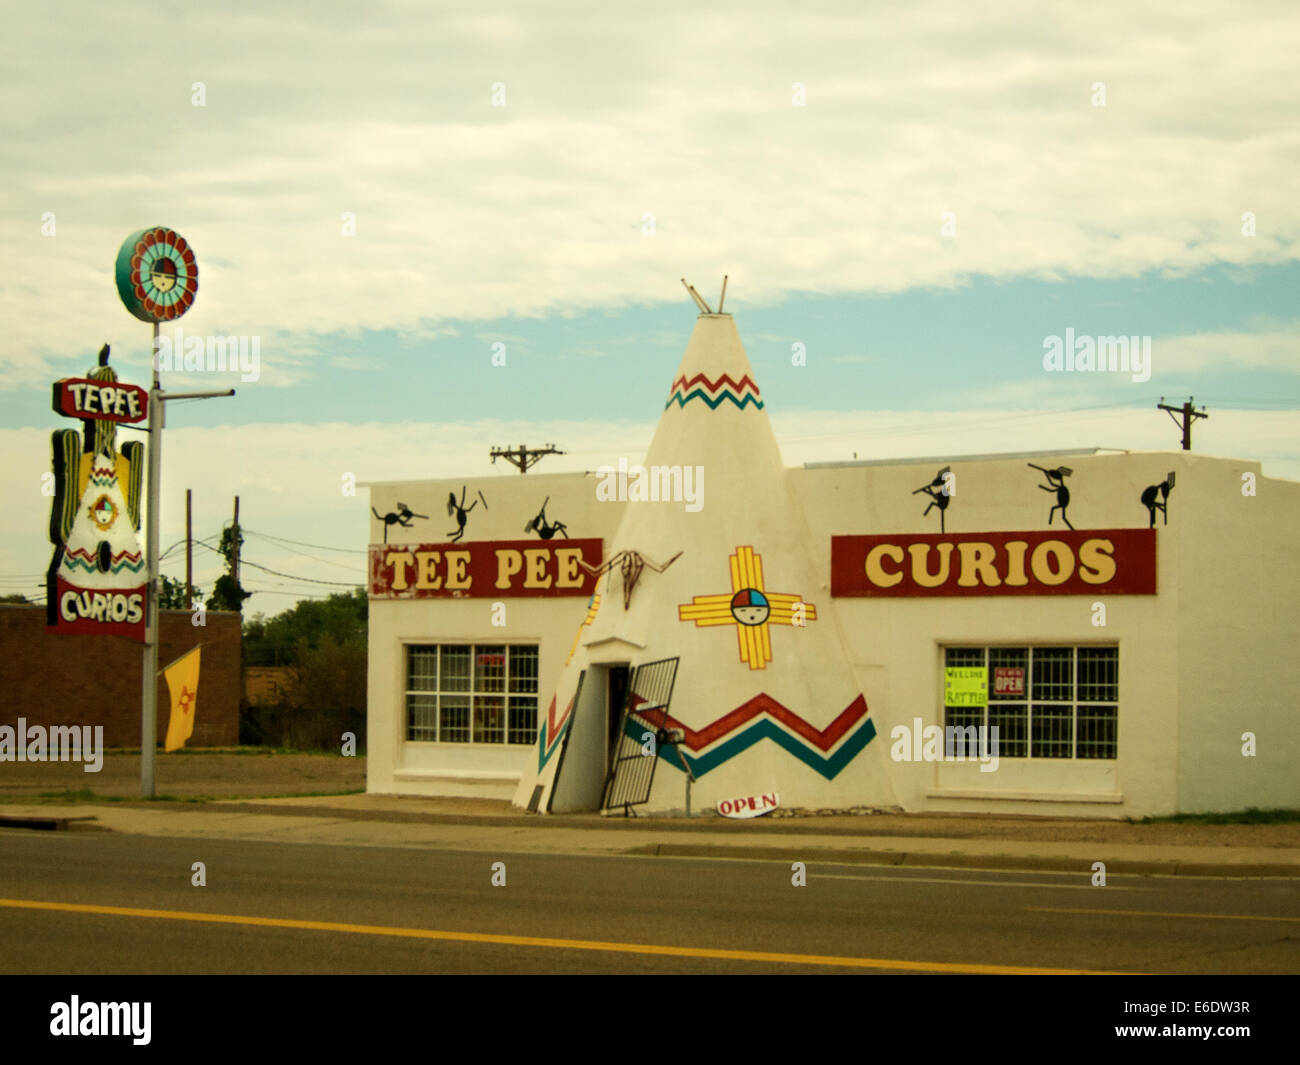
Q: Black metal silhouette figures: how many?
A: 6